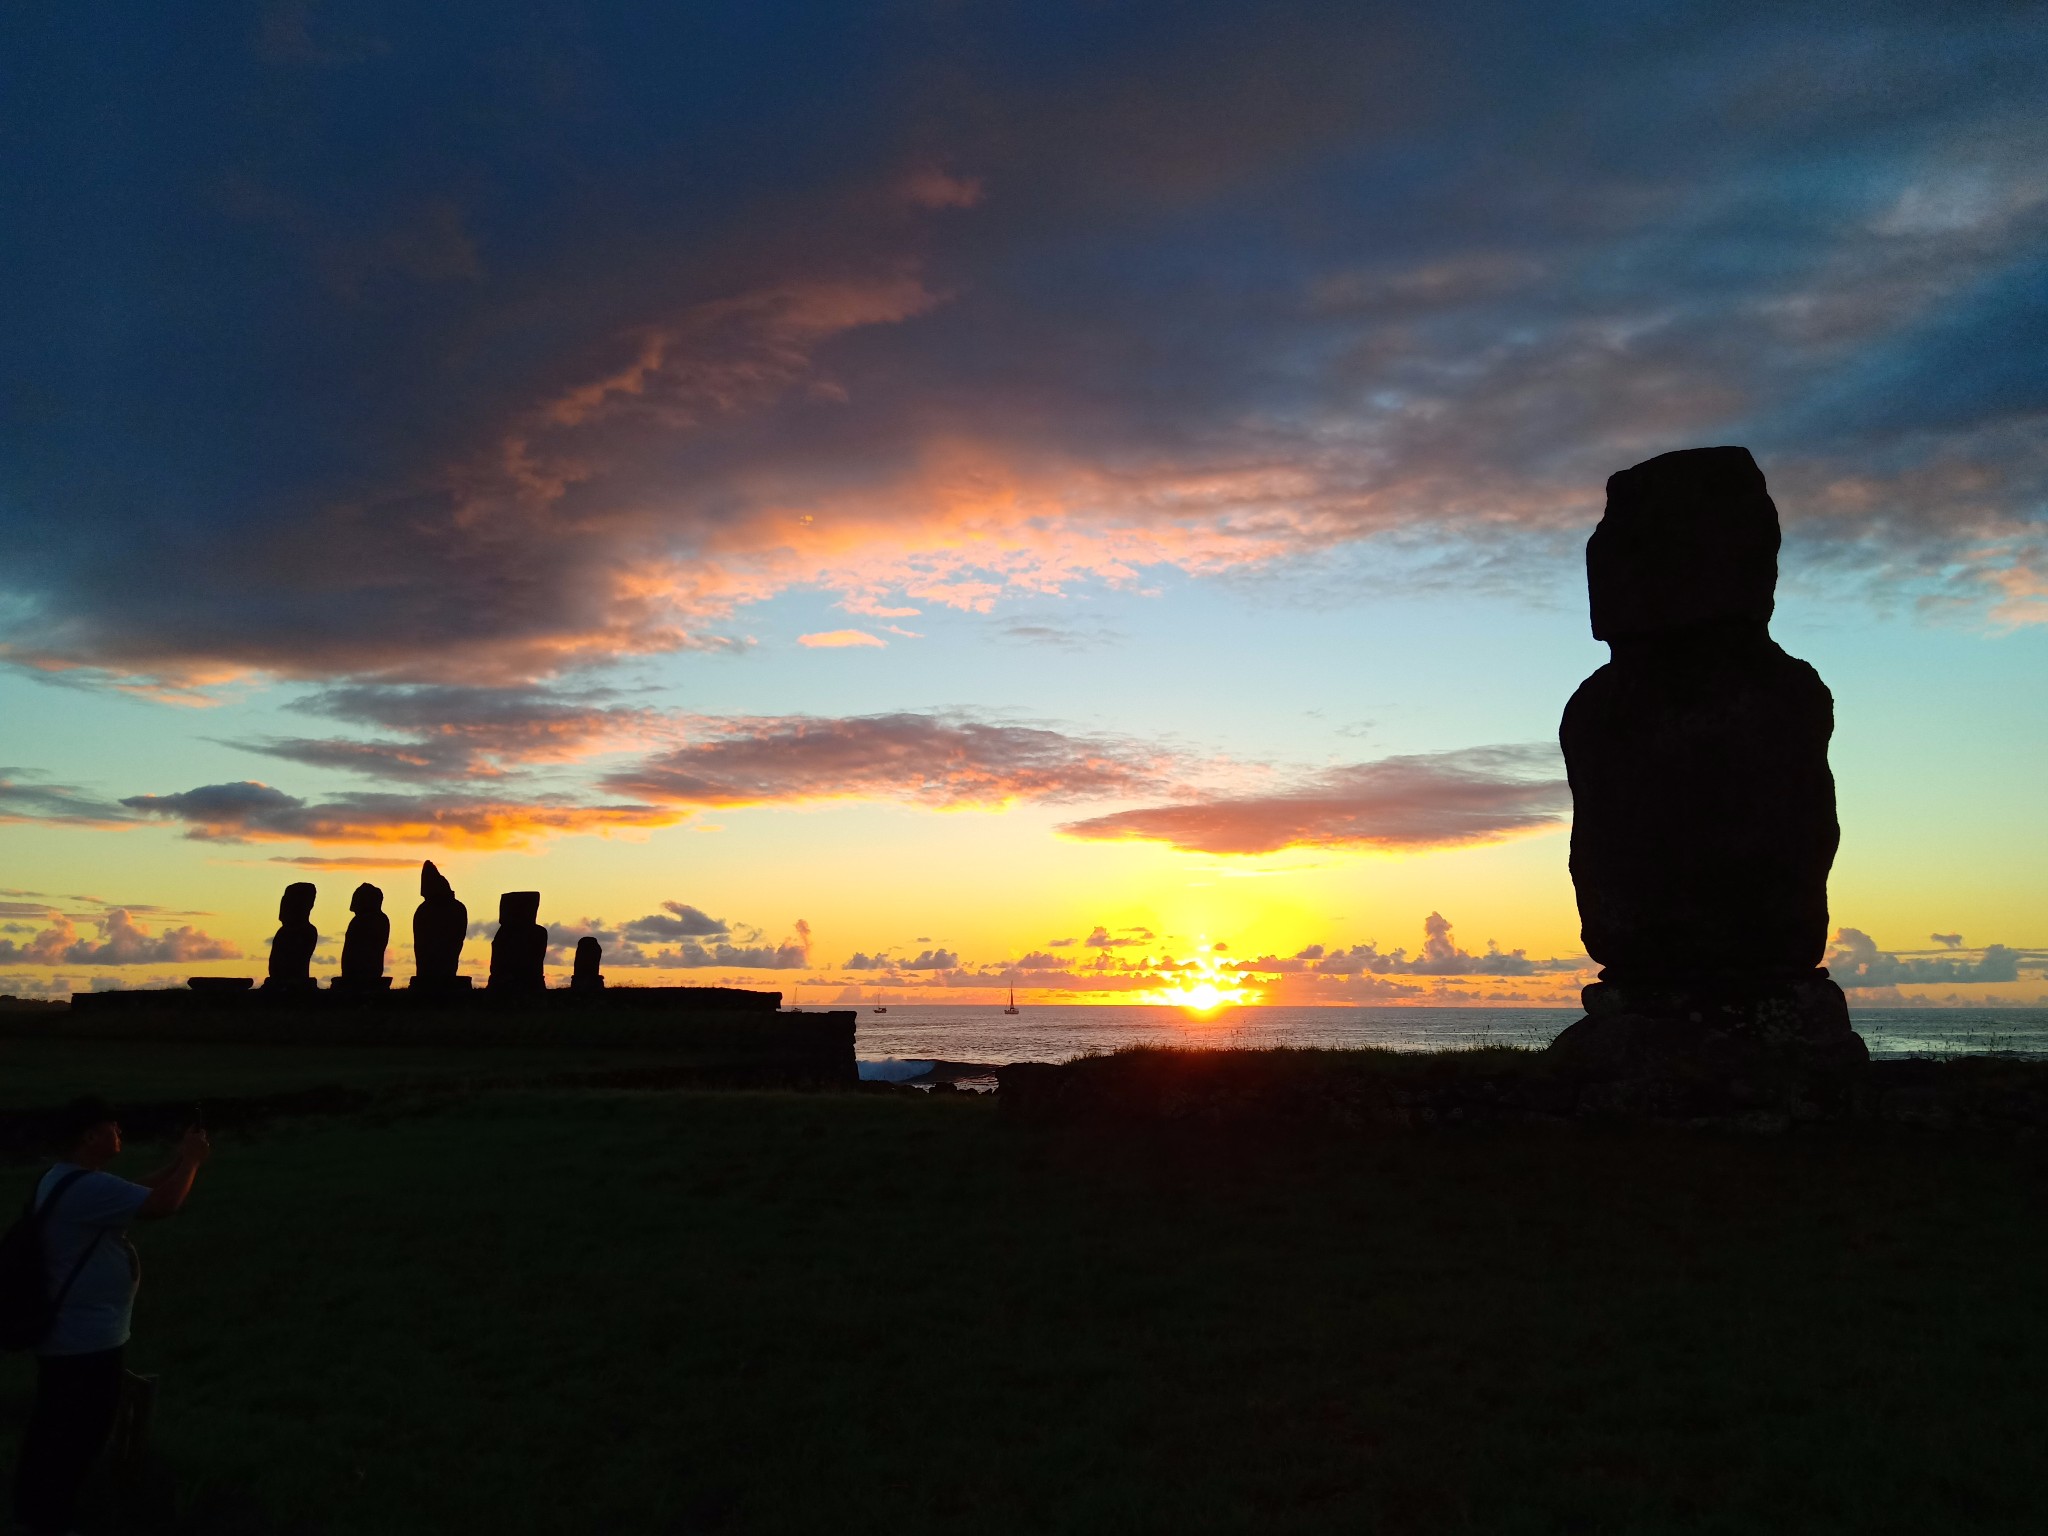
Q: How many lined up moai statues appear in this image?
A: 5